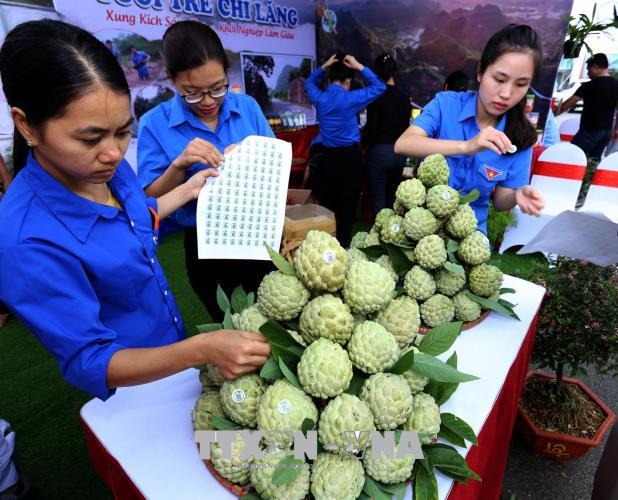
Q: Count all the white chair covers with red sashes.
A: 3